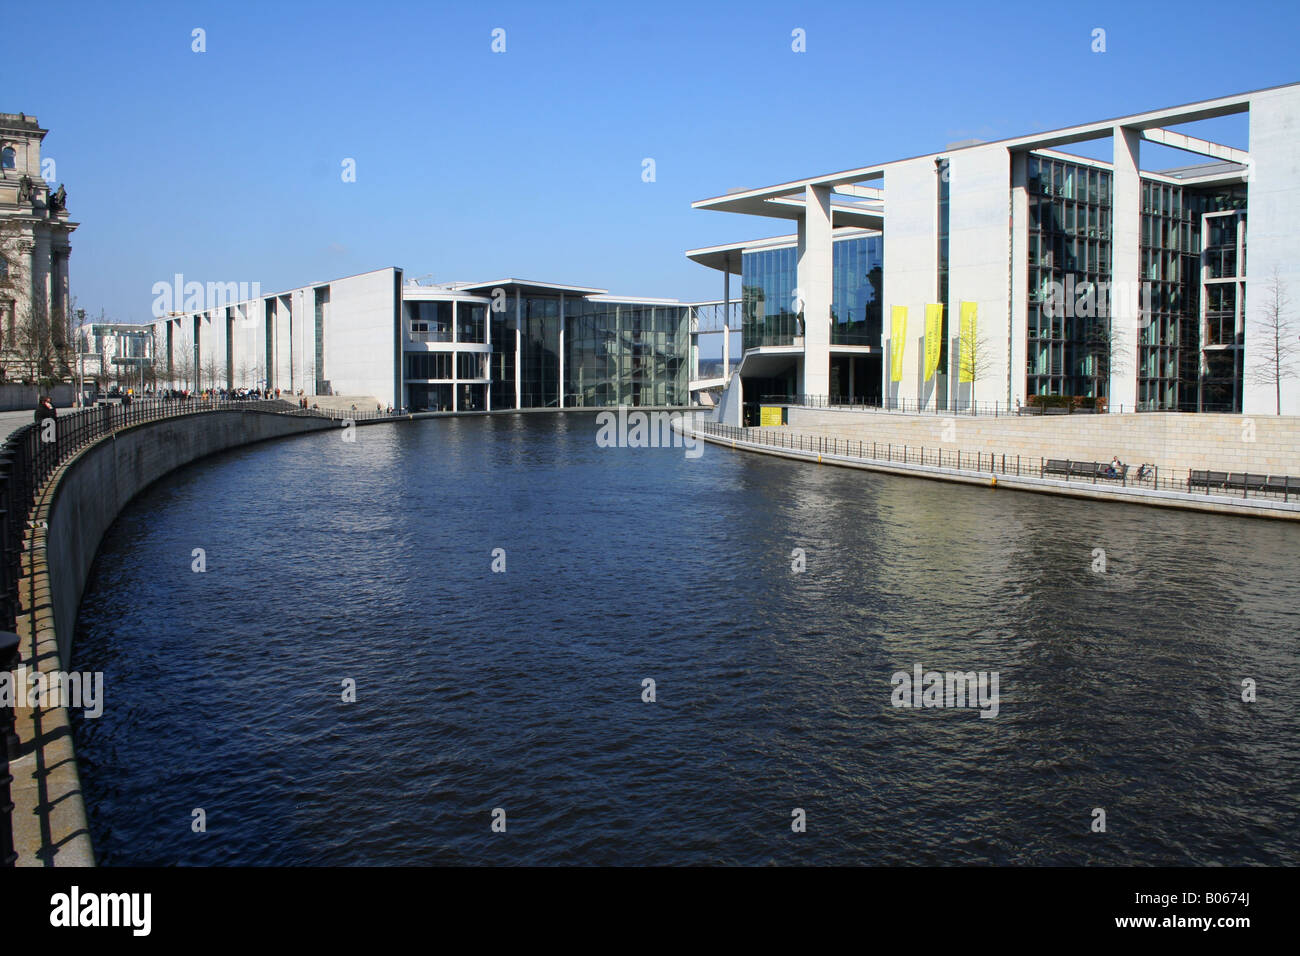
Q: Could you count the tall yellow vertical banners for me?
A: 3